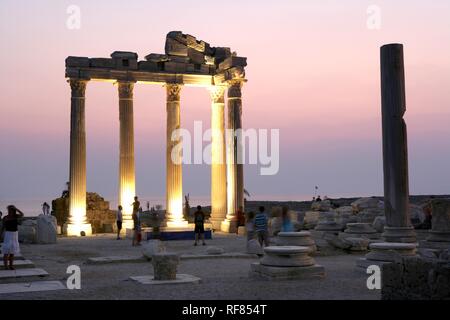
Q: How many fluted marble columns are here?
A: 5